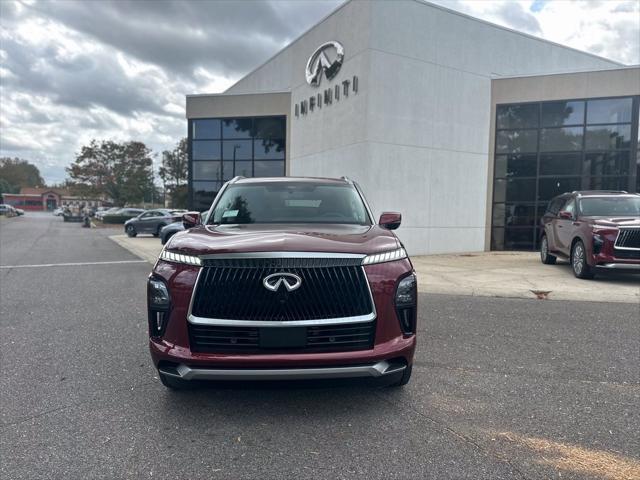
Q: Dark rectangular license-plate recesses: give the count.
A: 1